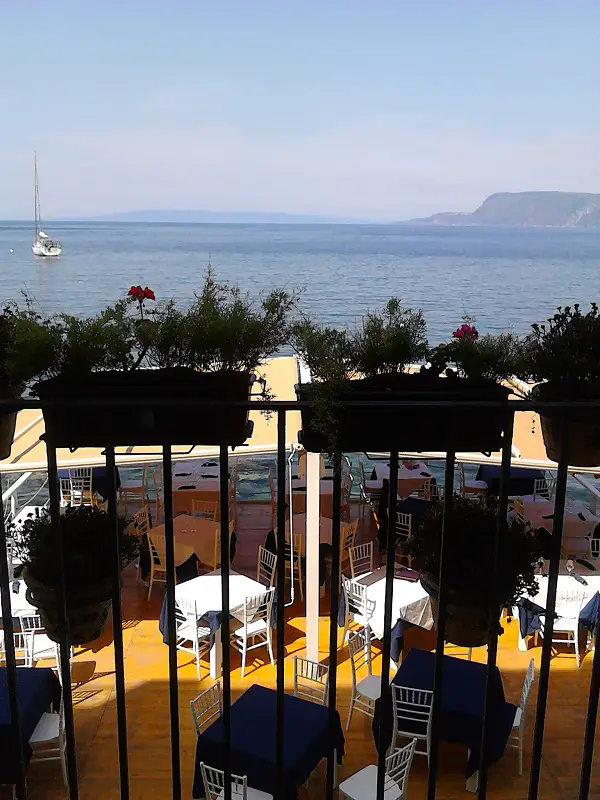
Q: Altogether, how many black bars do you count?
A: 12